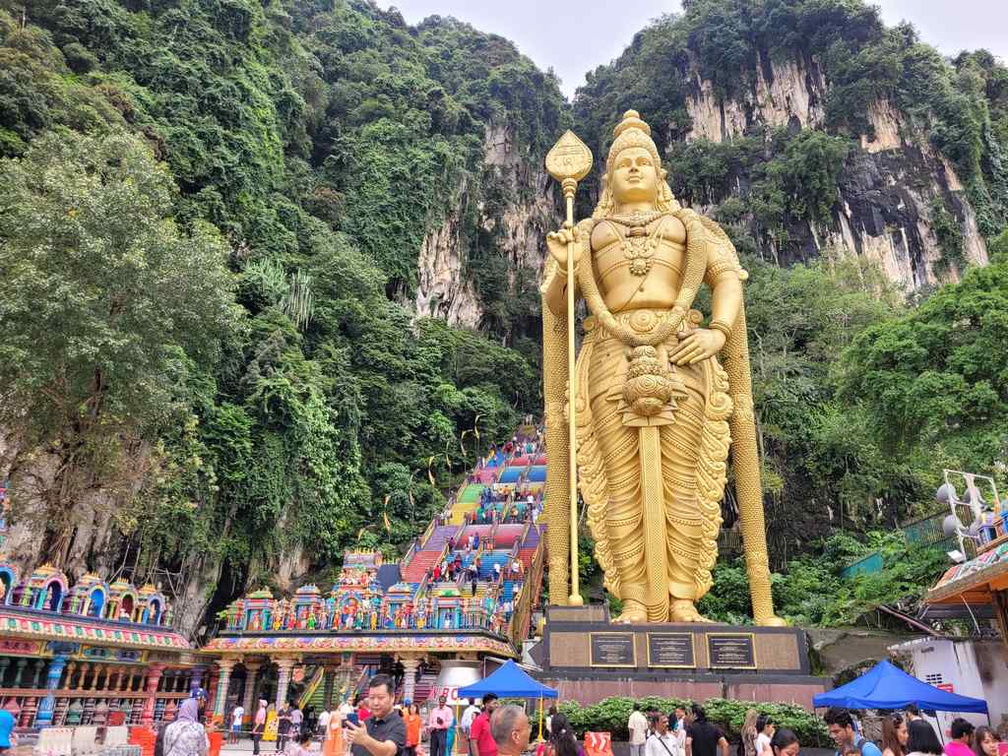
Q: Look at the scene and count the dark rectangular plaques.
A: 3